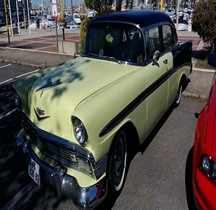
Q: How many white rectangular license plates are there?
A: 1